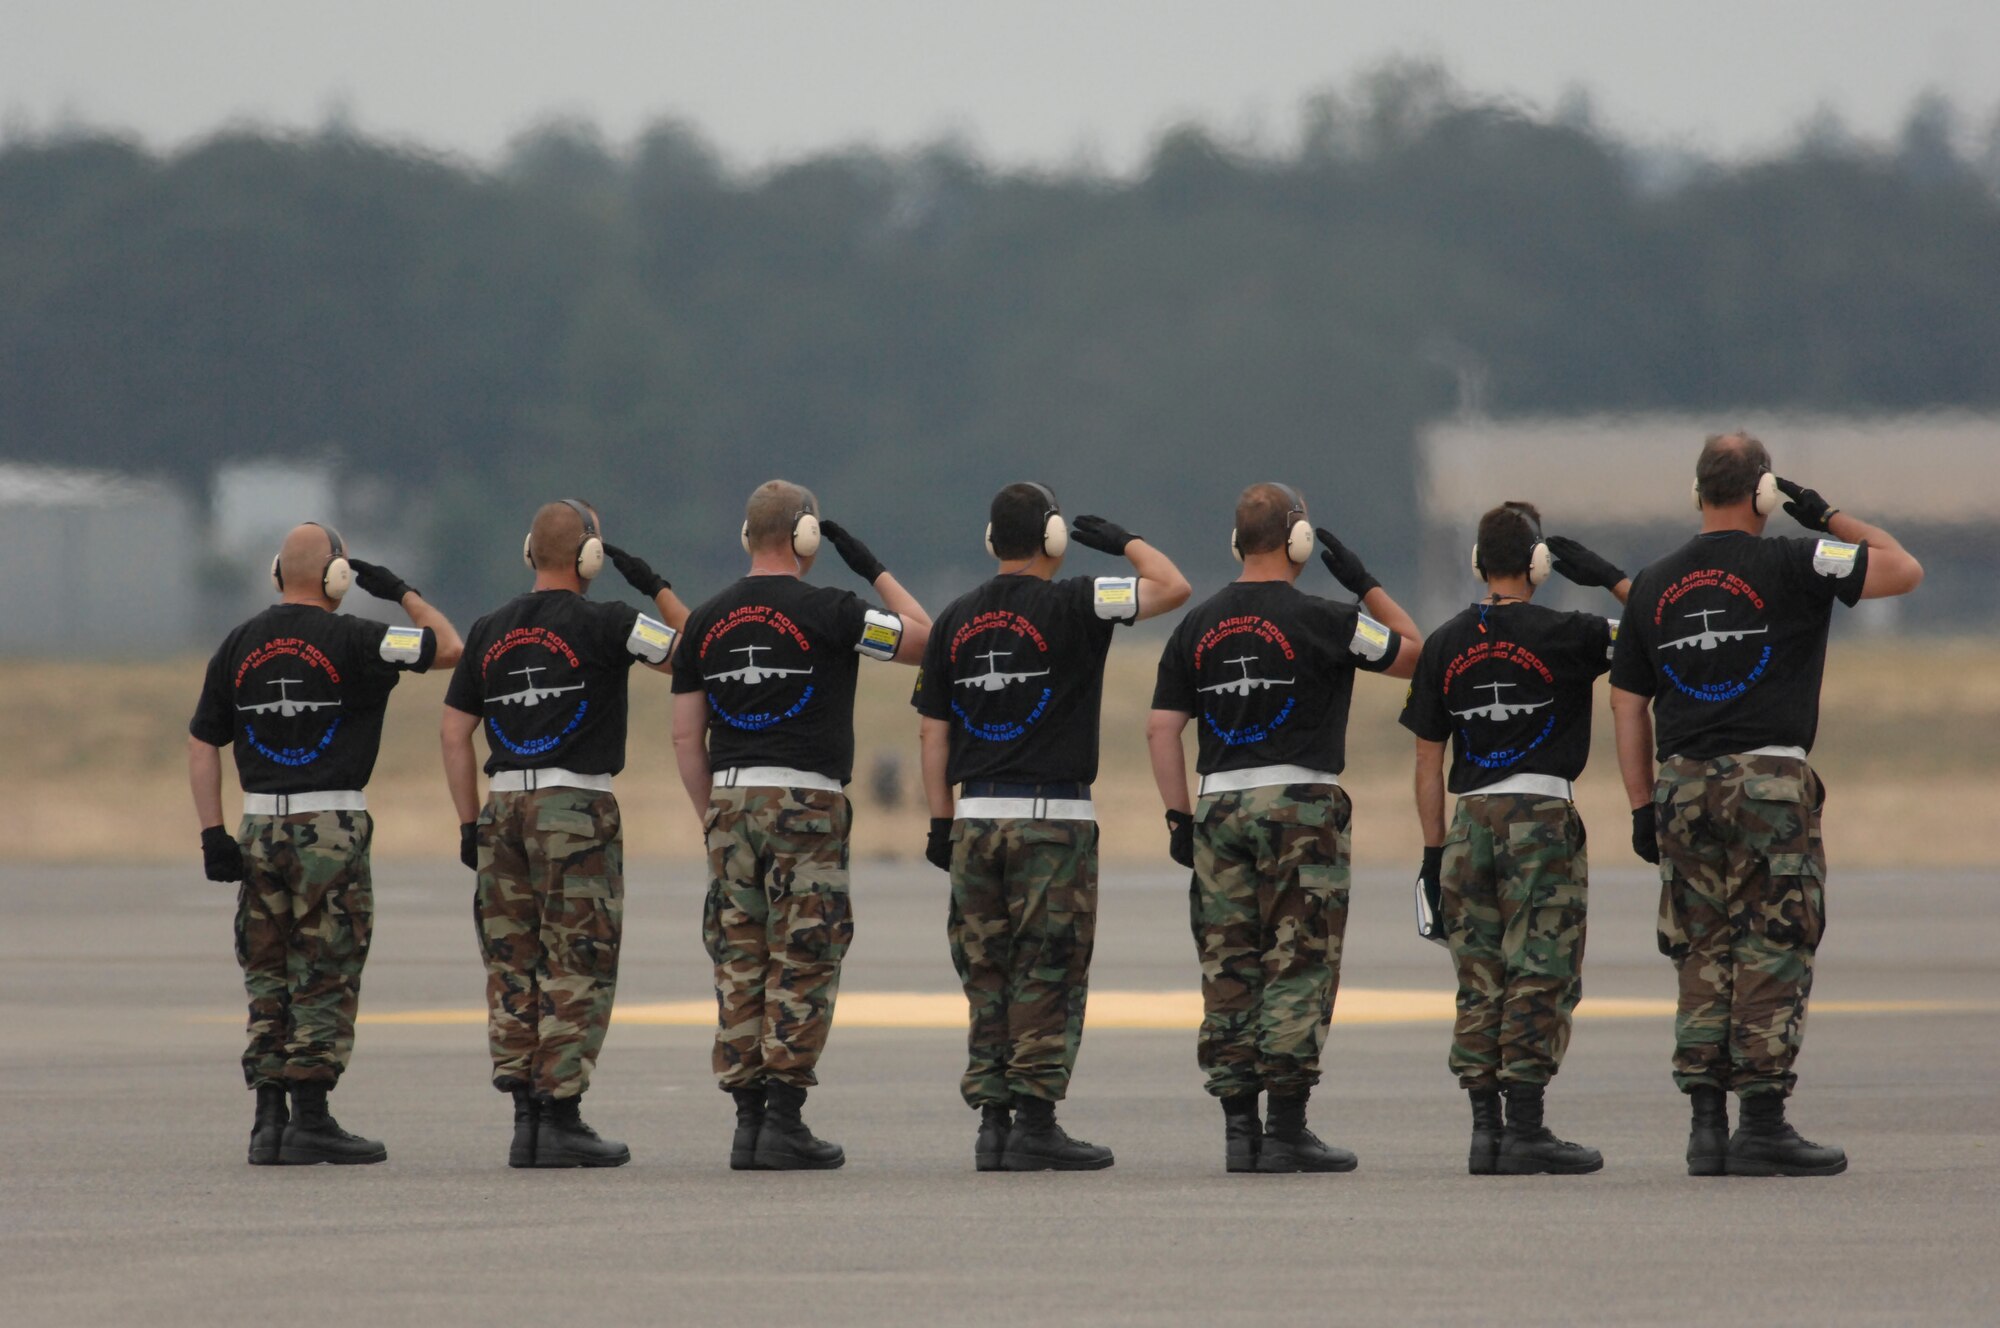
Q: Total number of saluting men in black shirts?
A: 7